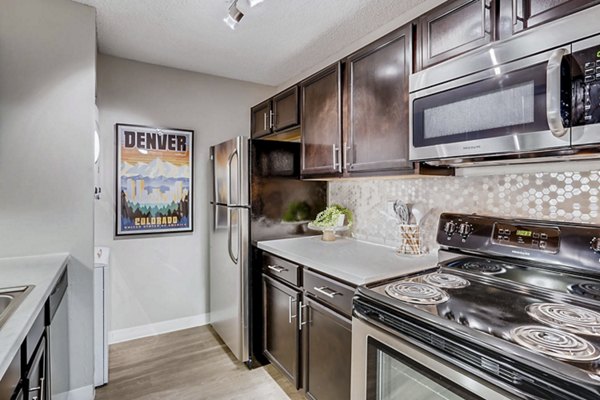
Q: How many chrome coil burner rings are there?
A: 4